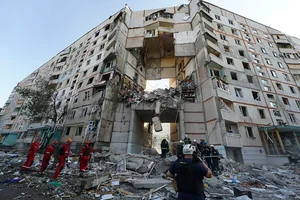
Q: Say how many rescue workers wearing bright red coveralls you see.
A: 4